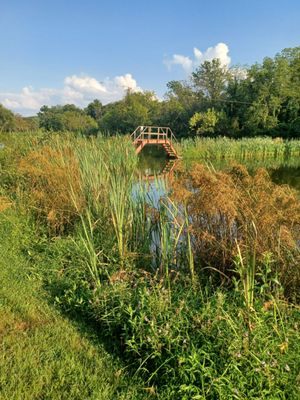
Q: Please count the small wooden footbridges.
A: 1